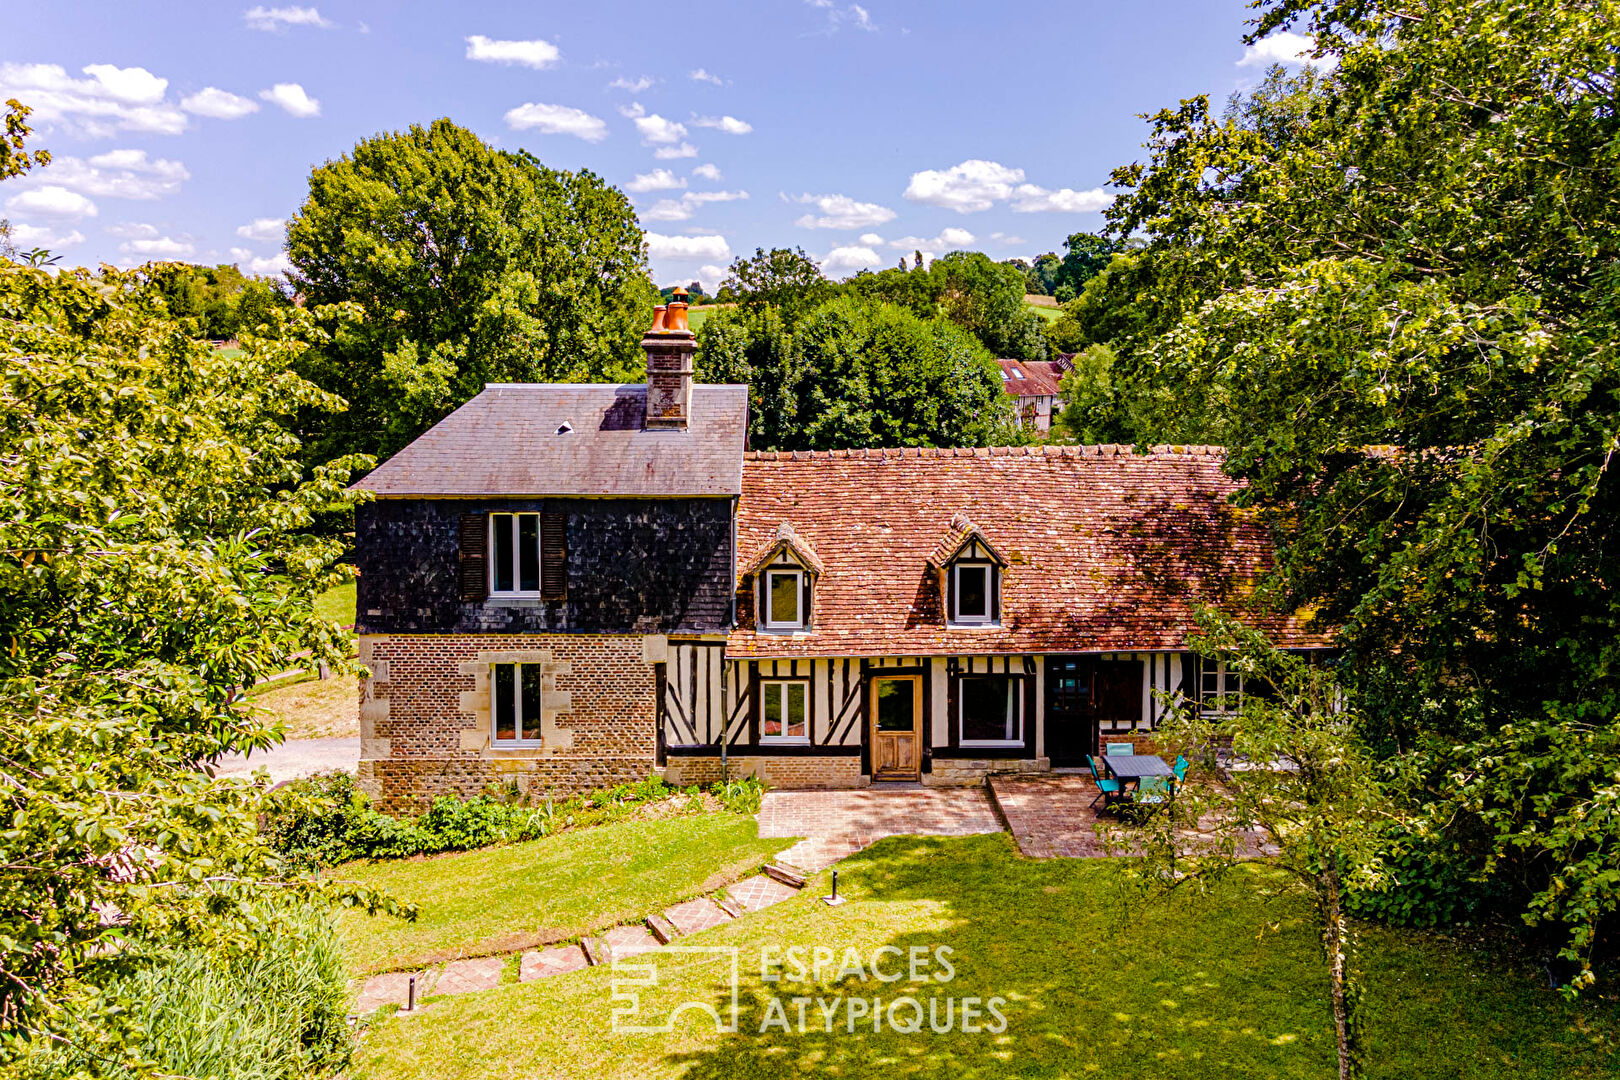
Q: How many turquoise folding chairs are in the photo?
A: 4